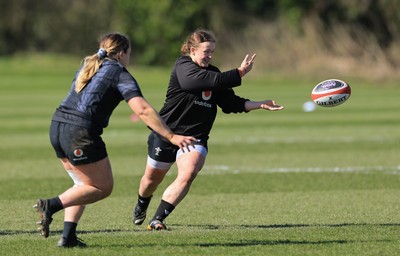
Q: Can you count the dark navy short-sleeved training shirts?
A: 1